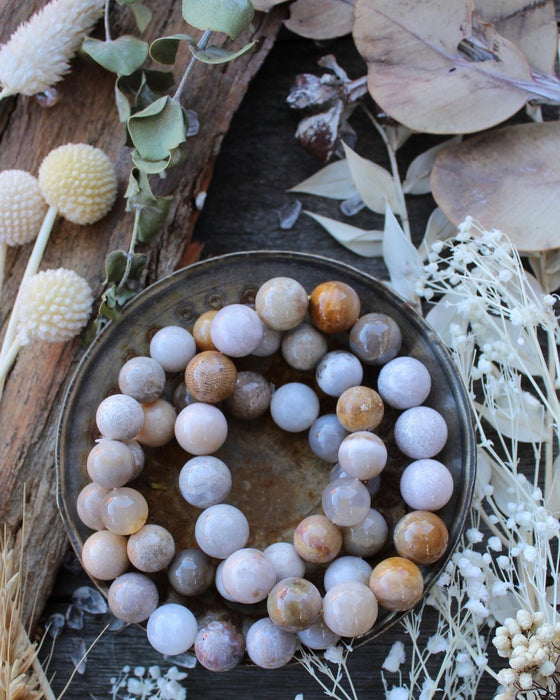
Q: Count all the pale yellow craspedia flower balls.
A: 3